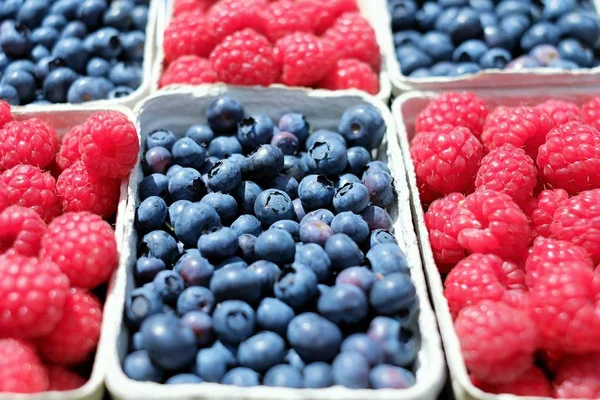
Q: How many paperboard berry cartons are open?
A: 6